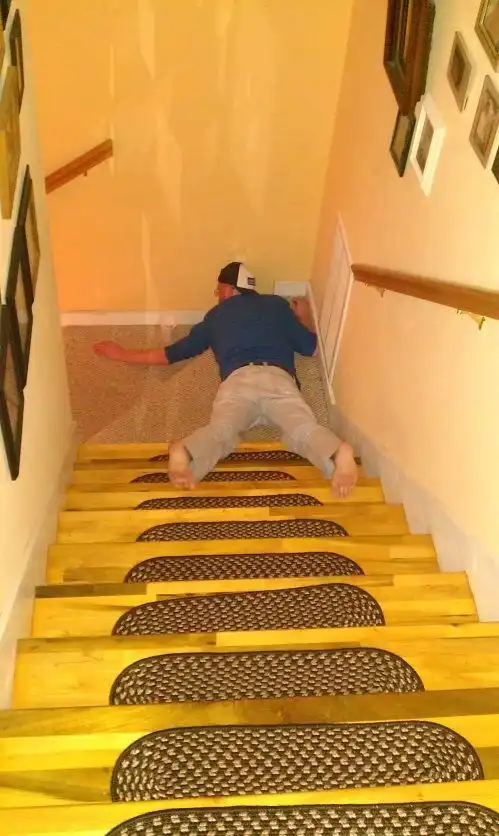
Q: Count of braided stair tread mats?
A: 9